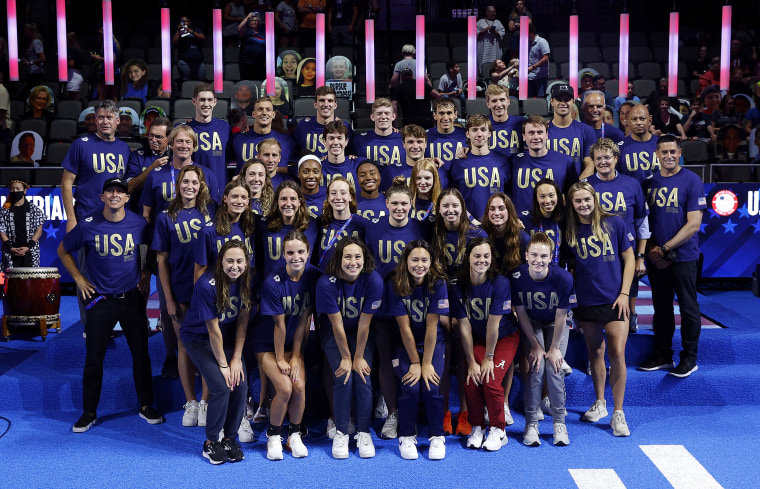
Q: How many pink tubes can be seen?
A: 15